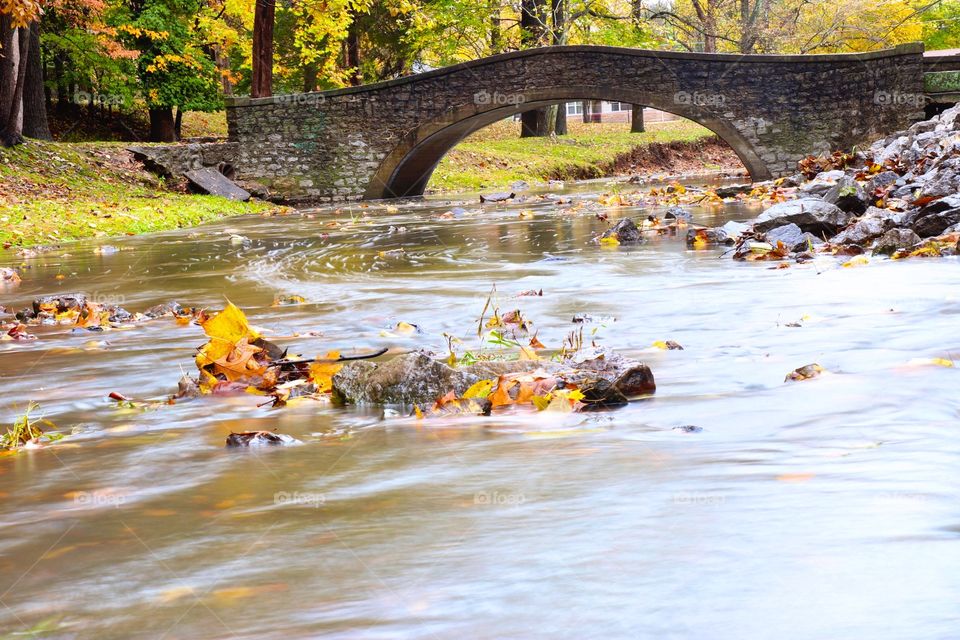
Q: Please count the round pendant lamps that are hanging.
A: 0